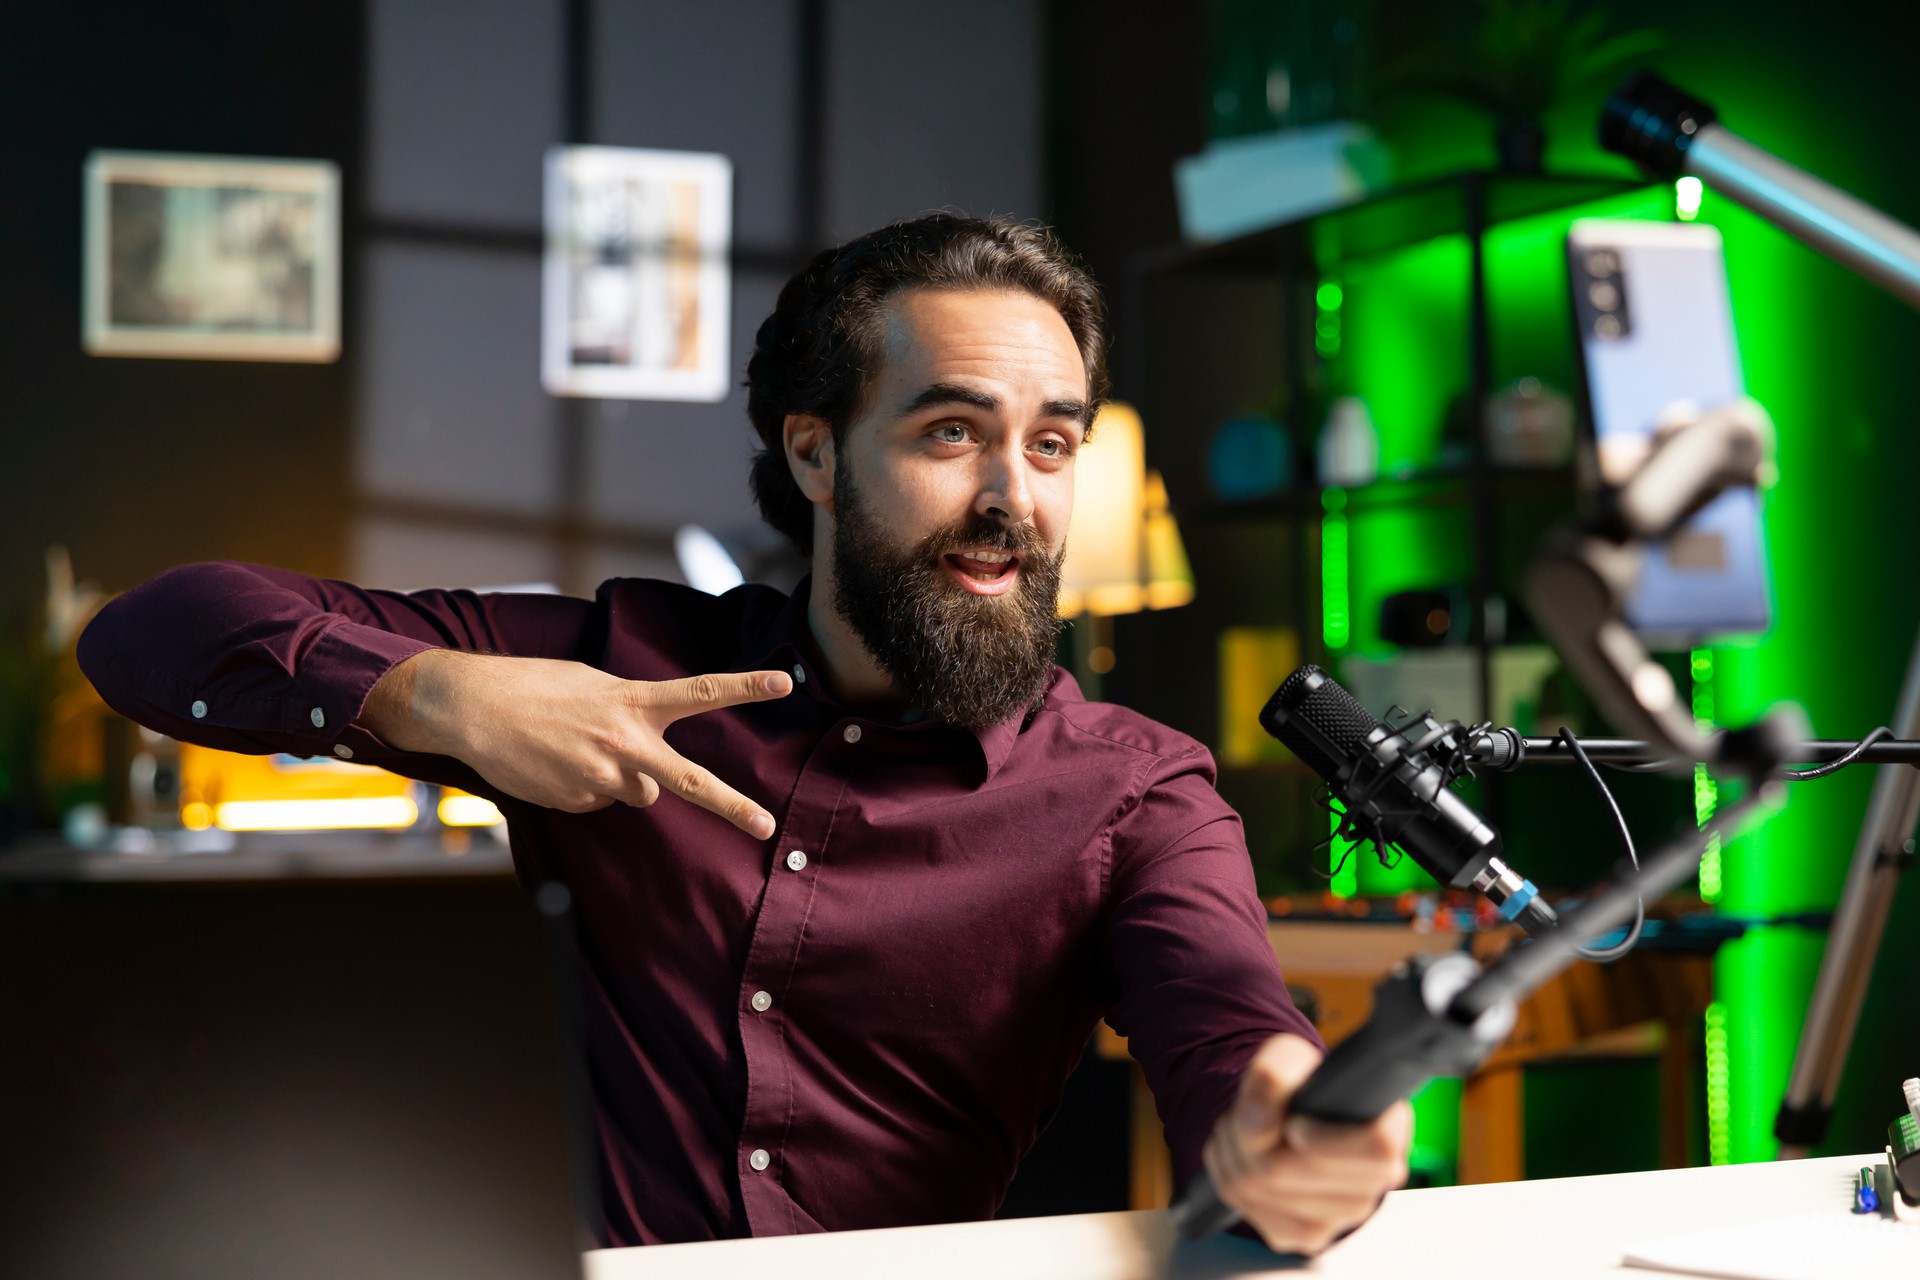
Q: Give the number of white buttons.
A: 8